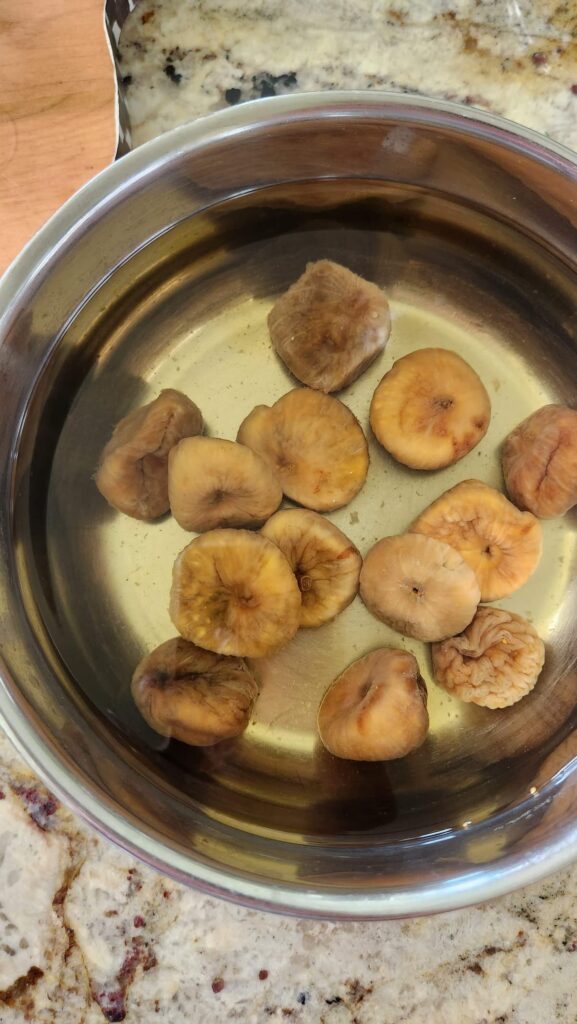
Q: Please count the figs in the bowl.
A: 13